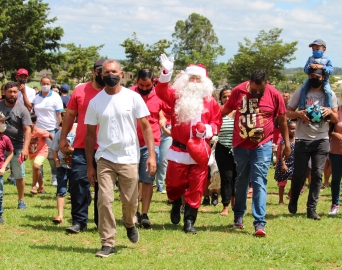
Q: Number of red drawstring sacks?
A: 1